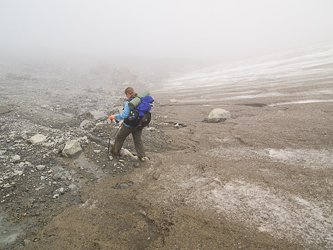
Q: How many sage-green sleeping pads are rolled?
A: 1